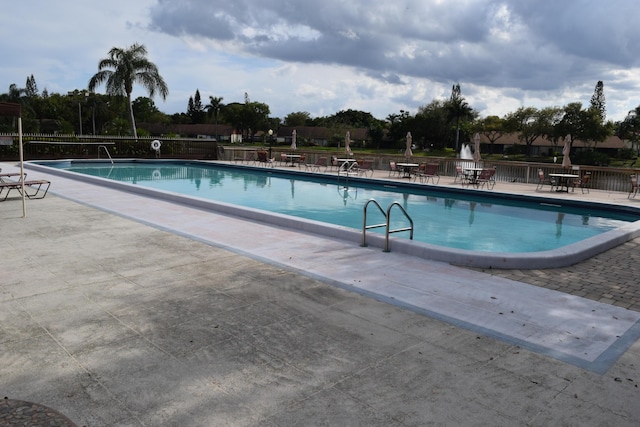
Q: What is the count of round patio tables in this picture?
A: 5